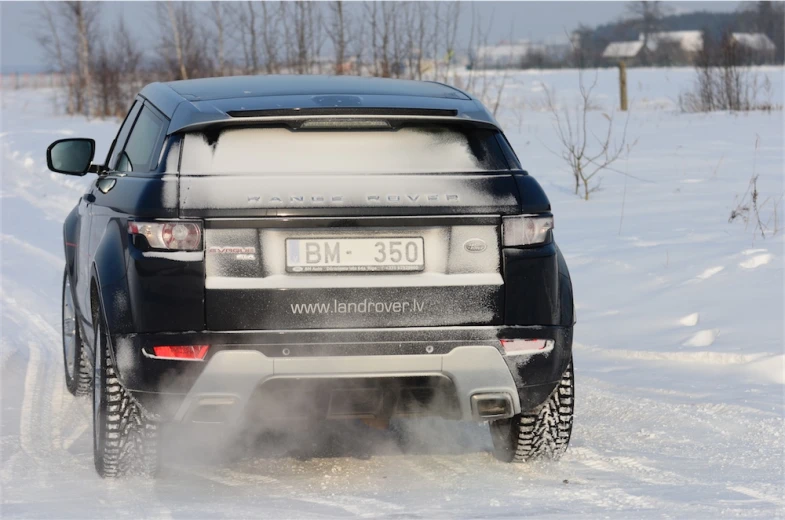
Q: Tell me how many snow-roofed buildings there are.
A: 3